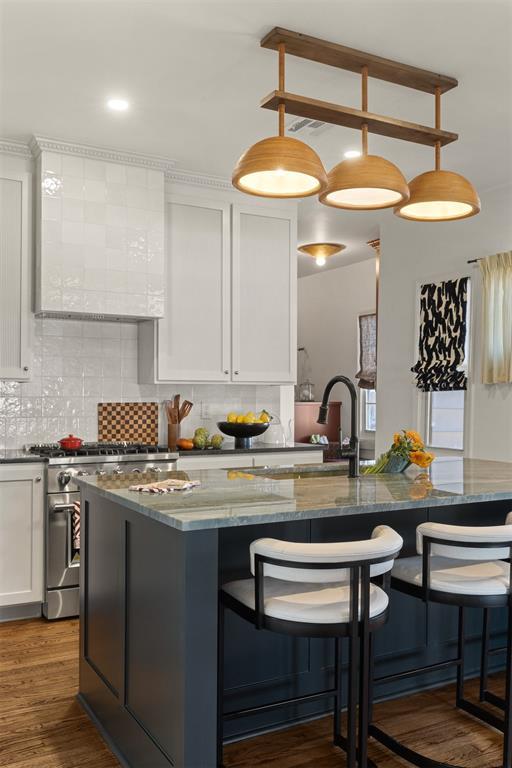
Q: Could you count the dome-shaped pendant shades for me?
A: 3